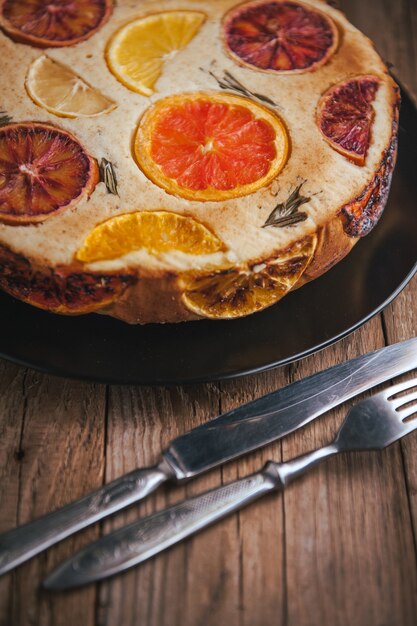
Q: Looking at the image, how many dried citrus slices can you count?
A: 11